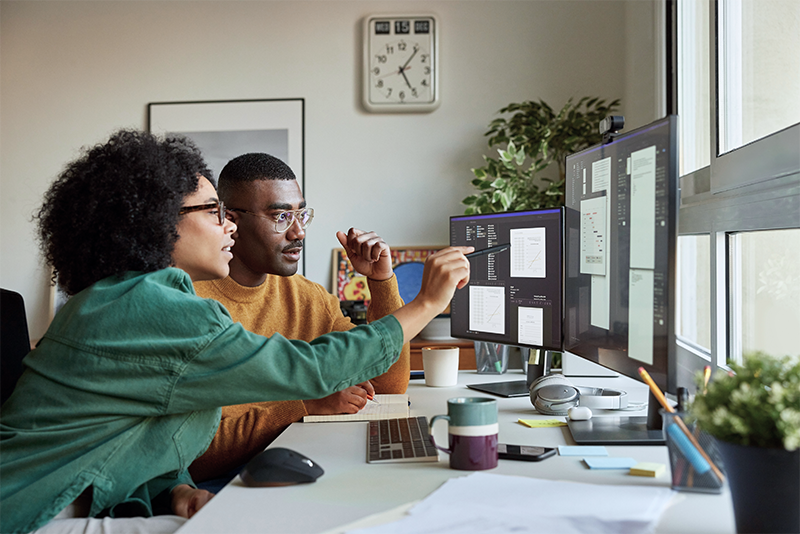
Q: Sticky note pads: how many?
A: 4